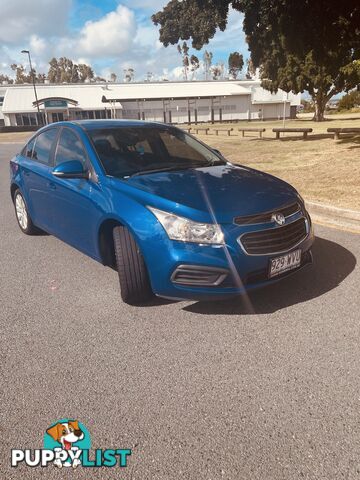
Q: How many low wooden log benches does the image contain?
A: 6